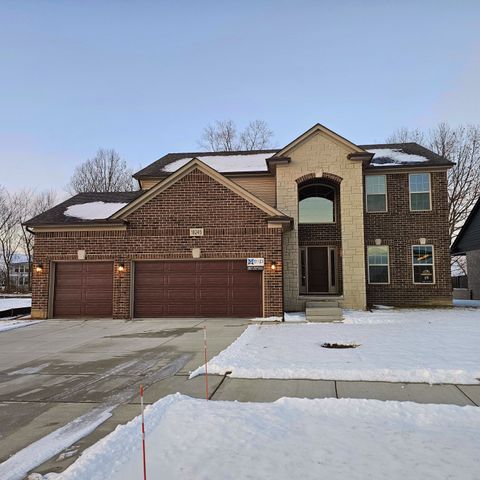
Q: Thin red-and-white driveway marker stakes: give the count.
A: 2